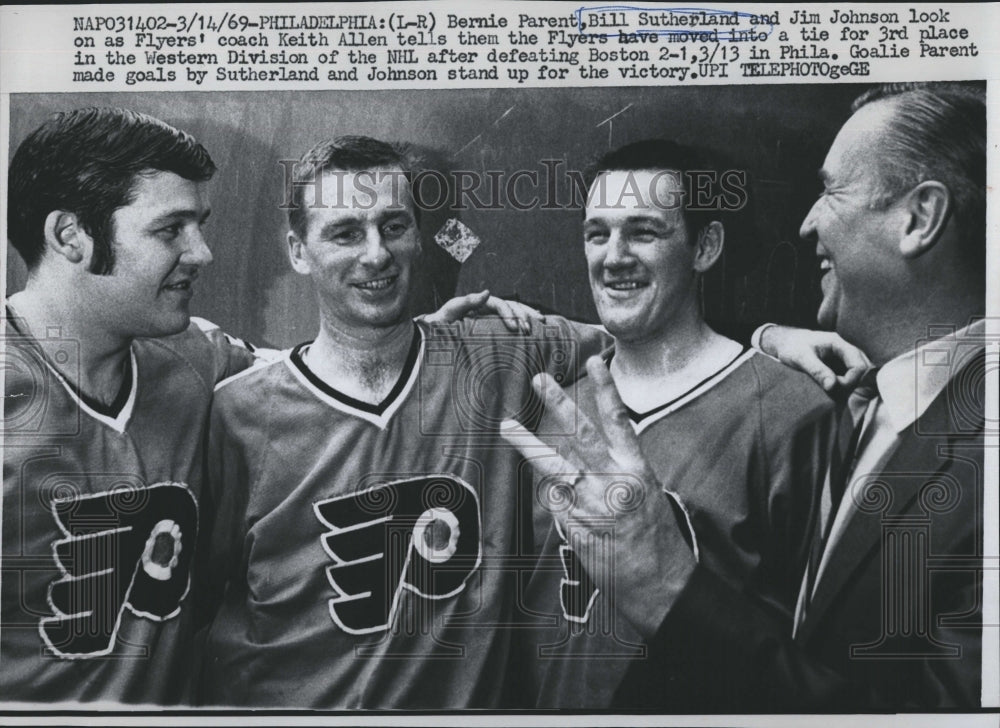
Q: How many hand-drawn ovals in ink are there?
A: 1